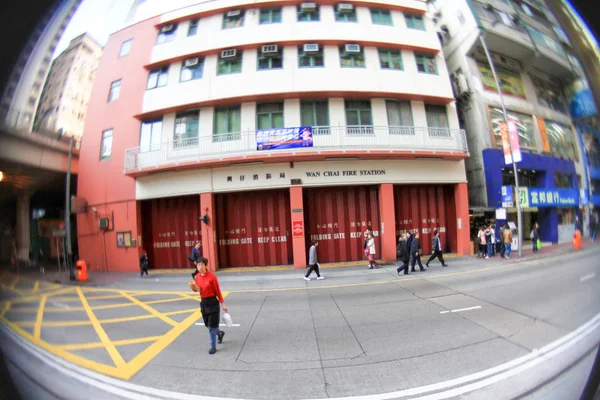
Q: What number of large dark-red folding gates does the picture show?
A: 4